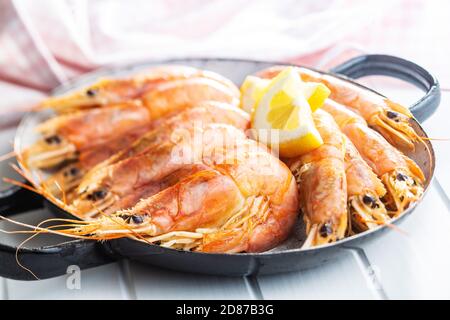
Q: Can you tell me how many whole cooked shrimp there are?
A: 9